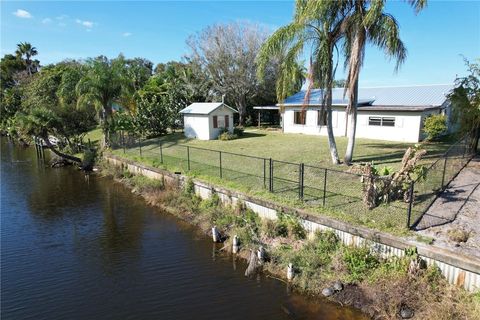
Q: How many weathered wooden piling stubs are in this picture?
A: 4